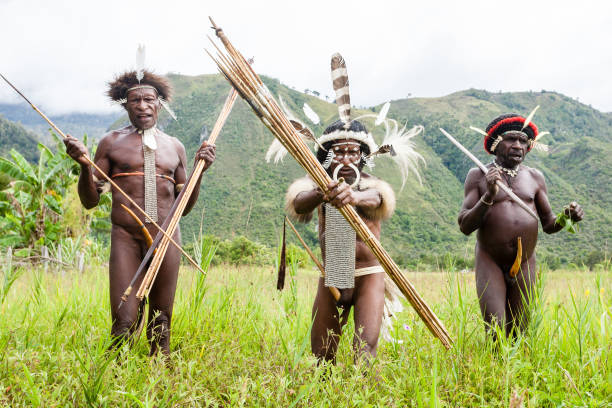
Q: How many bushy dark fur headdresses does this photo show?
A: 1